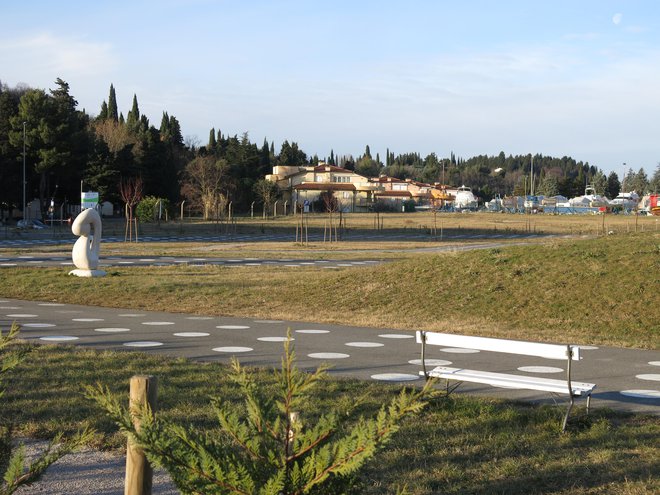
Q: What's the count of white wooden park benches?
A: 1